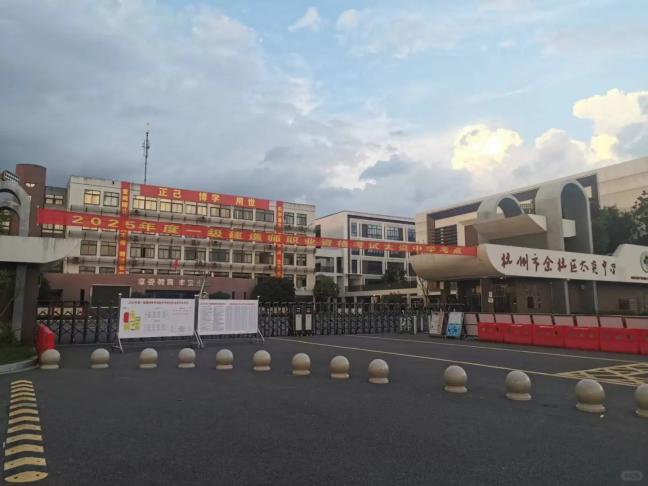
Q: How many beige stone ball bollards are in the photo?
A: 13